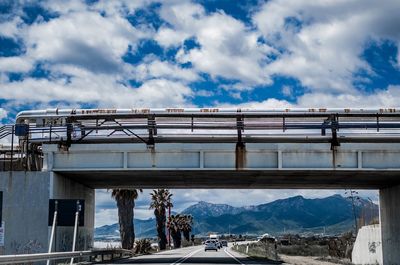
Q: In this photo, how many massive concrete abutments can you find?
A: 2